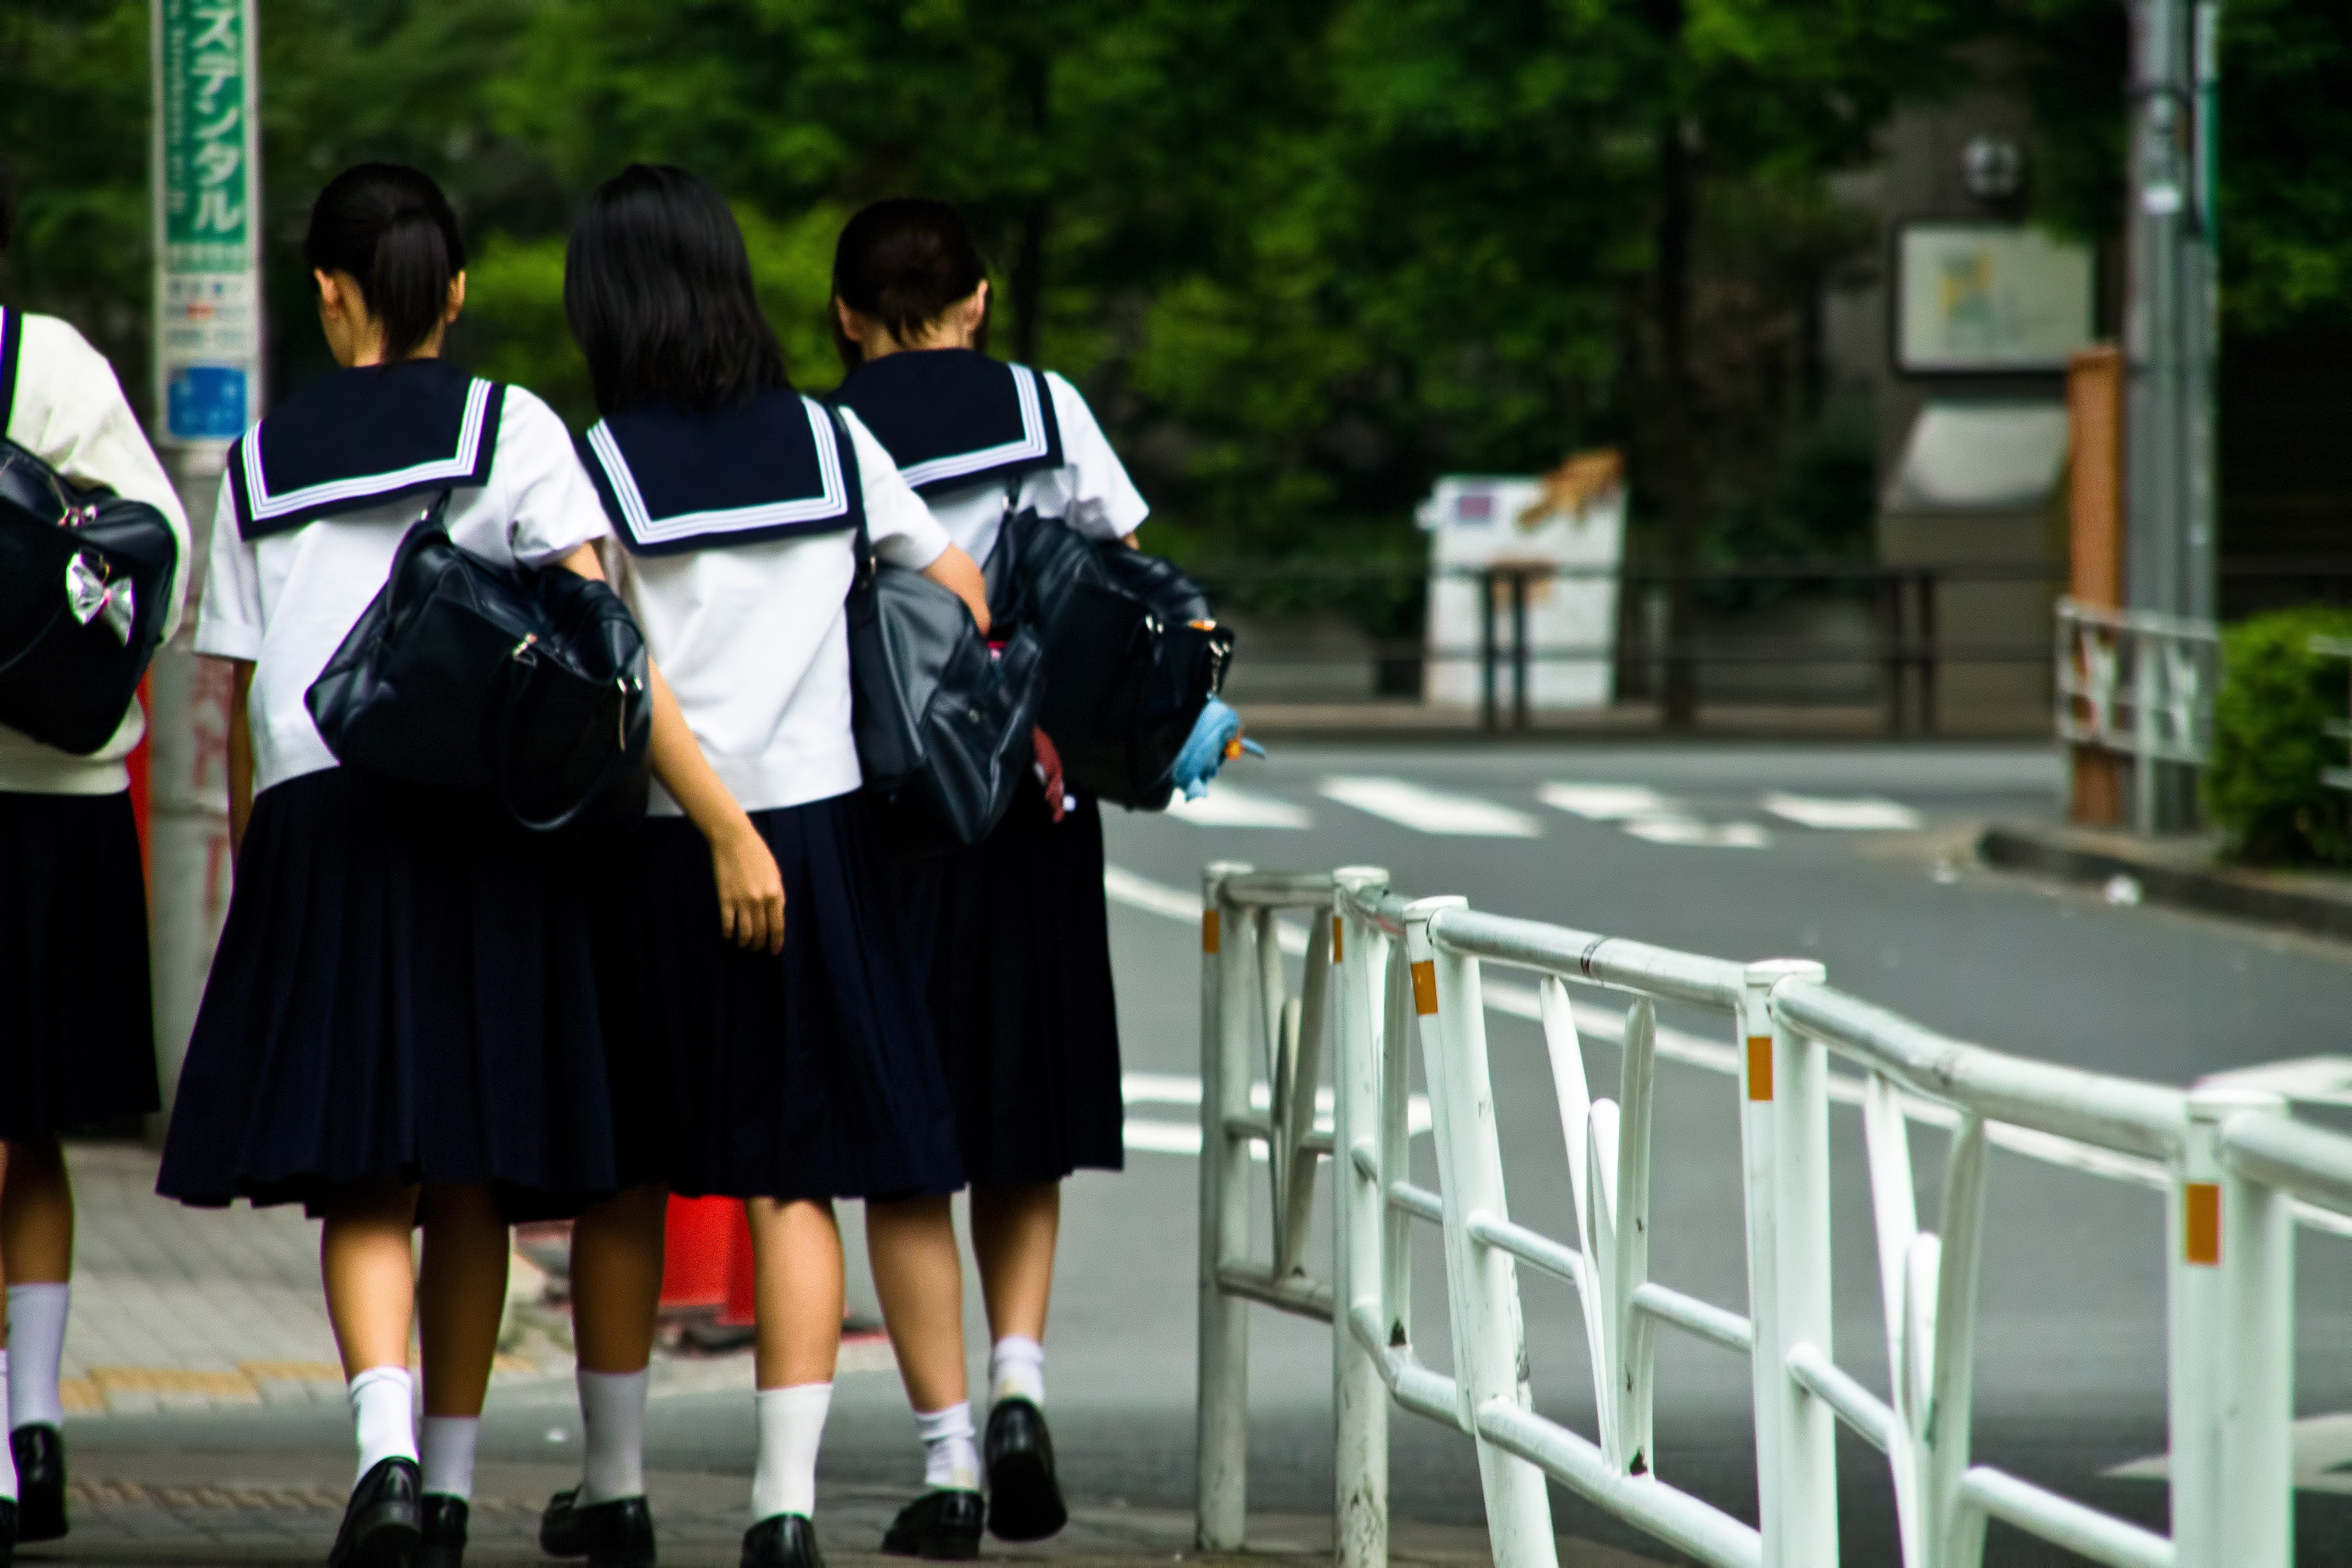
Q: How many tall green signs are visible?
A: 1